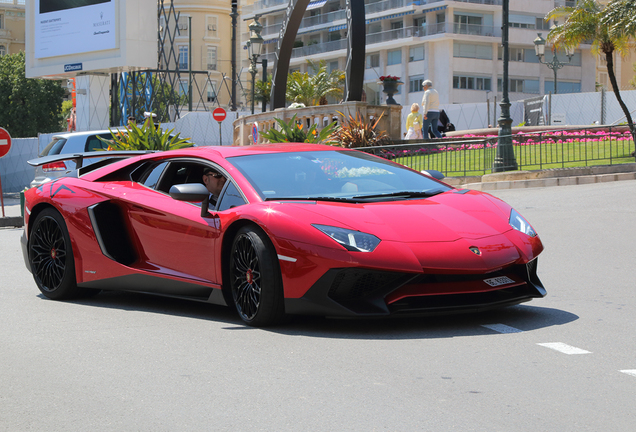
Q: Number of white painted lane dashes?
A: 3